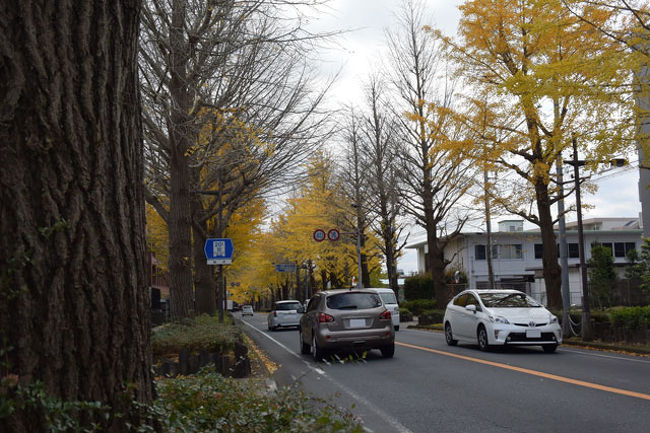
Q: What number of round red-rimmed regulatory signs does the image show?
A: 2